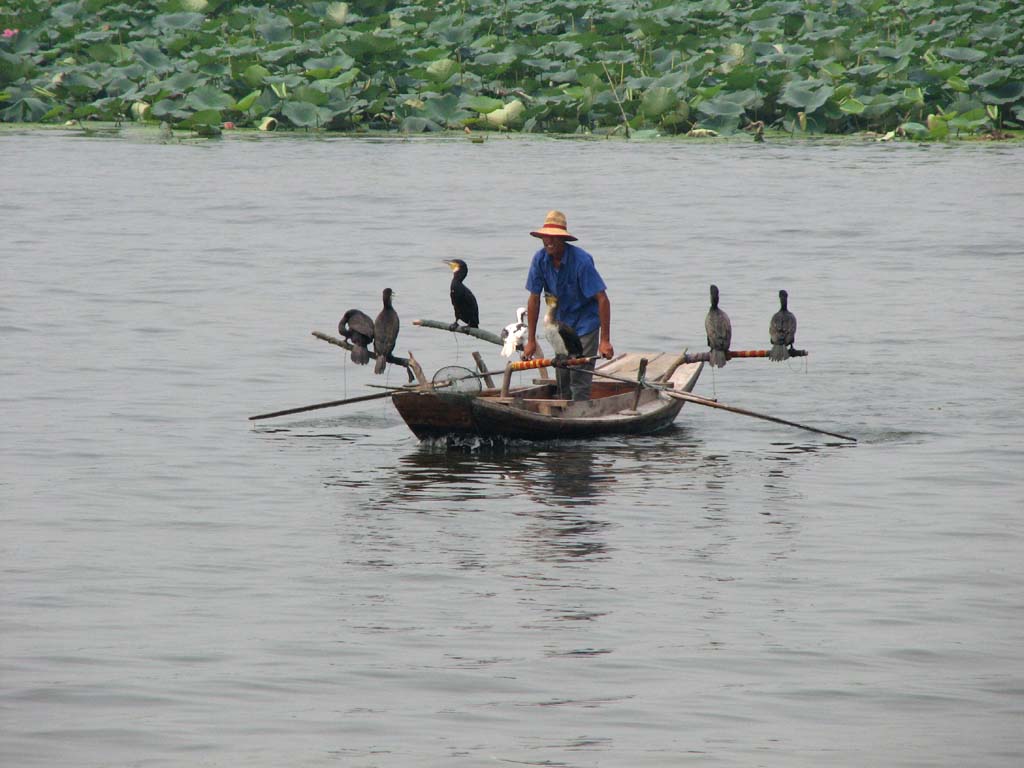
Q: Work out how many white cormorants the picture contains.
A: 1